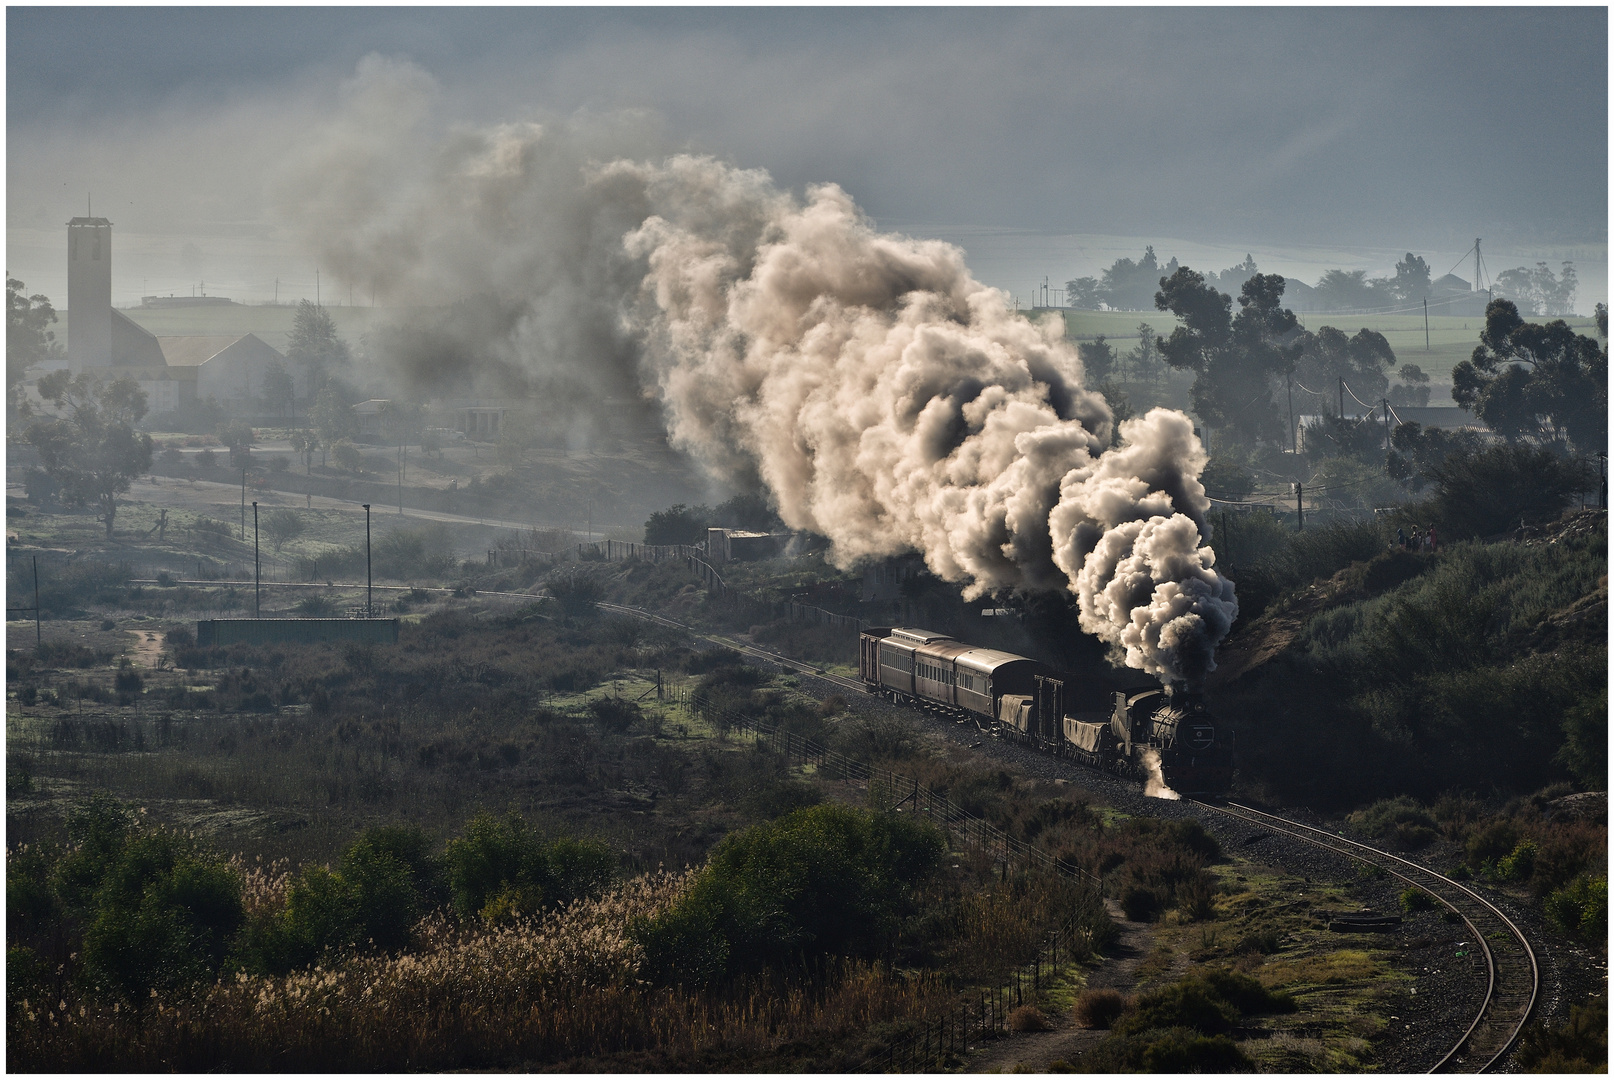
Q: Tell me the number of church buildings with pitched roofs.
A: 1